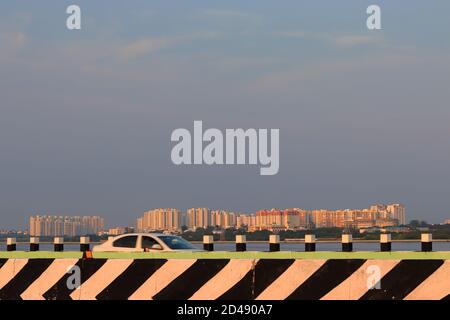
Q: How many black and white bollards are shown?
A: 11